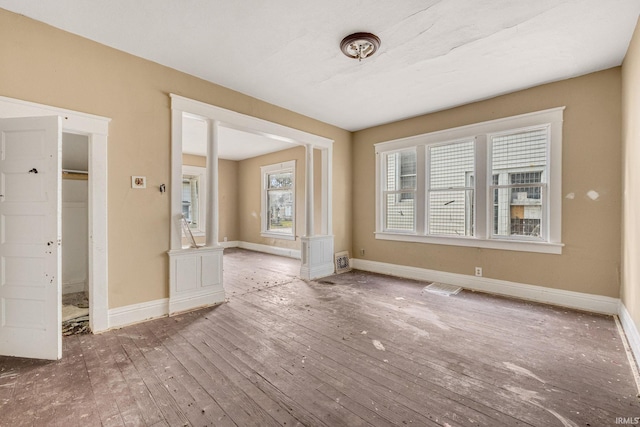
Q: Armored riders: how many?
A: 0